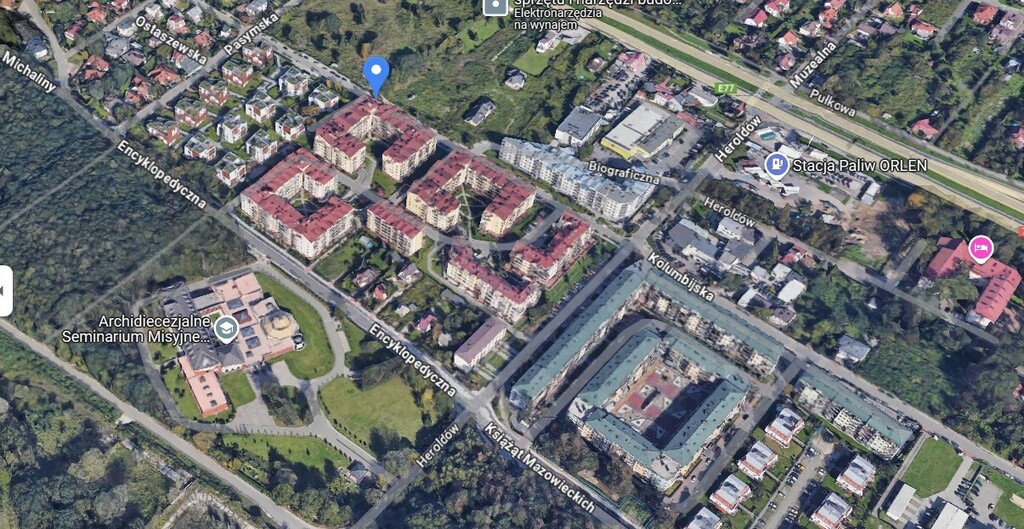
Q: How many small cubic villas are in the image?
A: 13